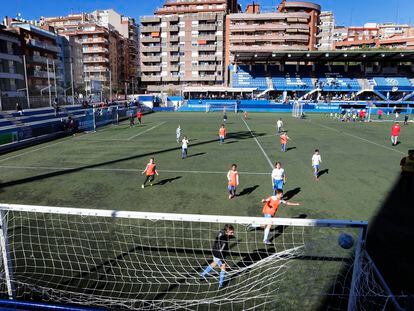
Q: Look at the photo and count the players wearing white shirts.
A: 5